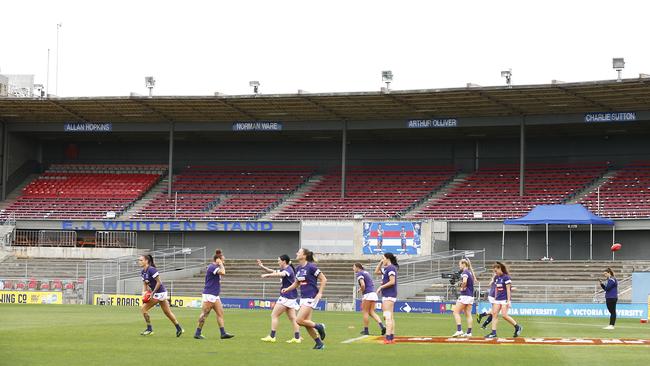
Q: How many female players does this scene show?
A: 9